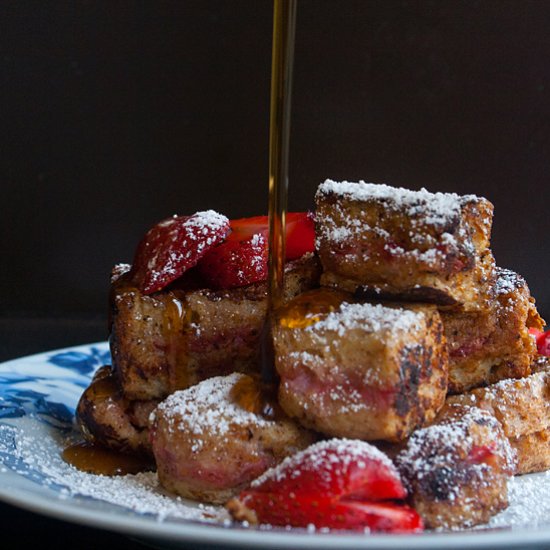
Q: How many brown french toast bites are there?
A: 8